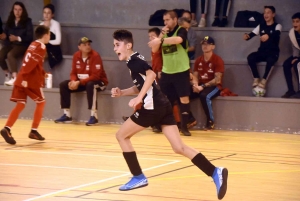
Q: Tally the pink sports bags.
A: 0